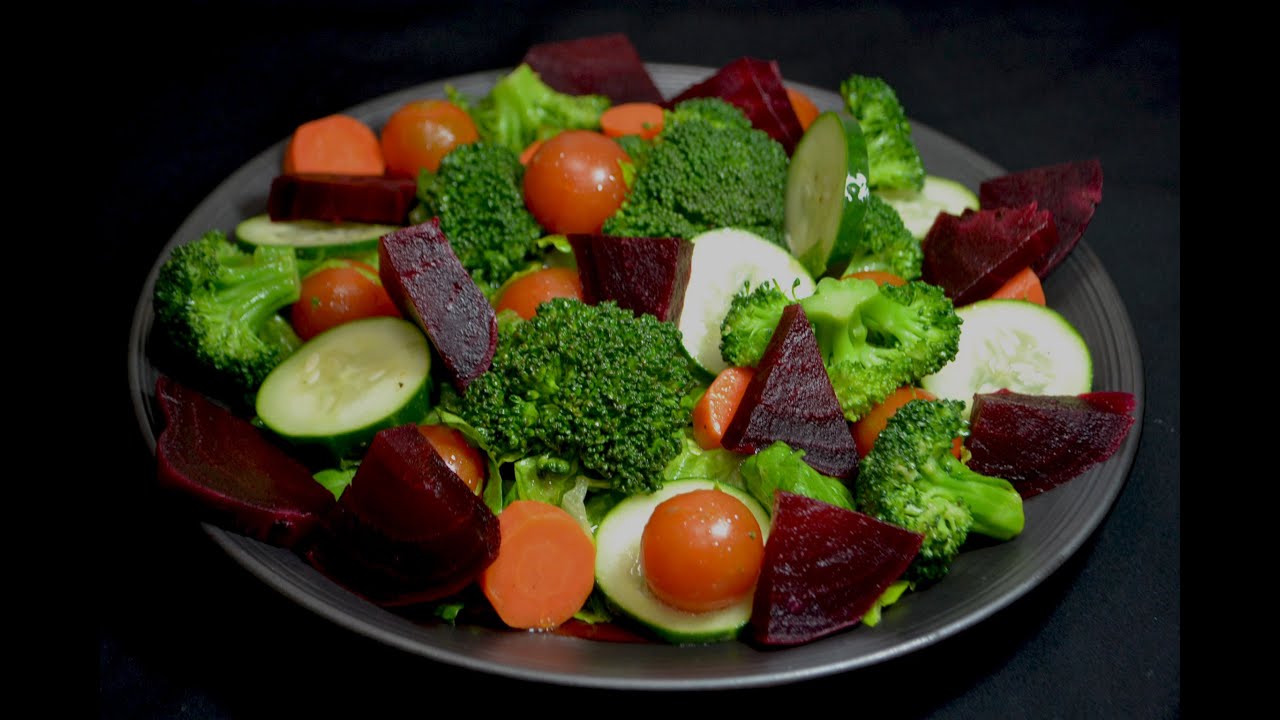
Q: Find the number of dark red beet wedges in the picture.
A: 12